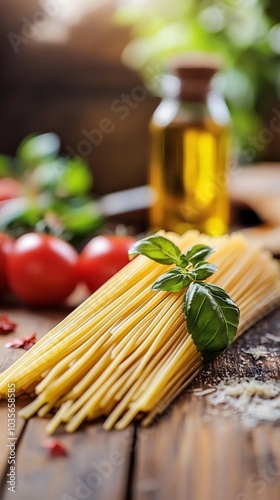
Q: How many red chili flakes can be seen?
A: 3